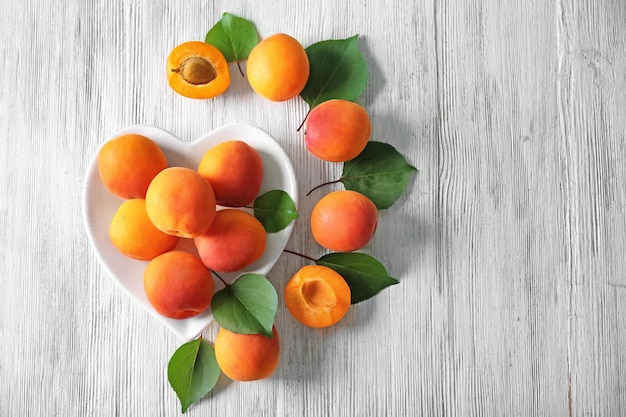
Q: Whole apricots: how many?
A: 10